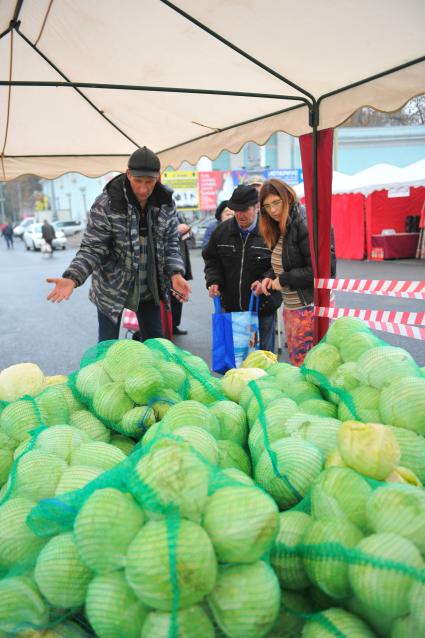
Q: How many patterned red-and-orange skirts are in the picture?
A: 1